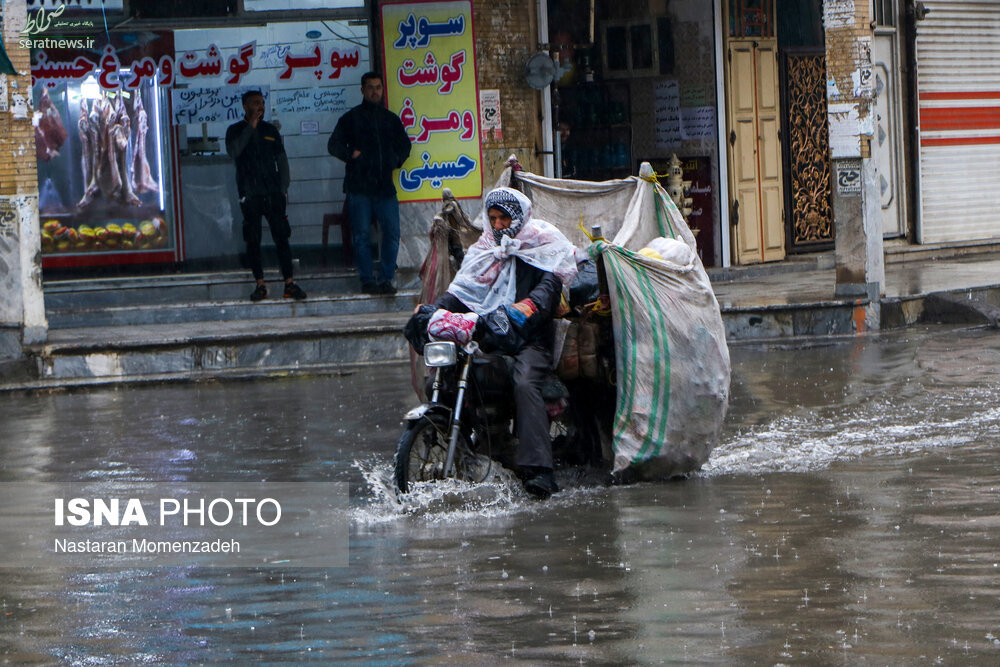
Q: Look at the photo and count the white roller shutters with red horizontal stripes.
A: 1